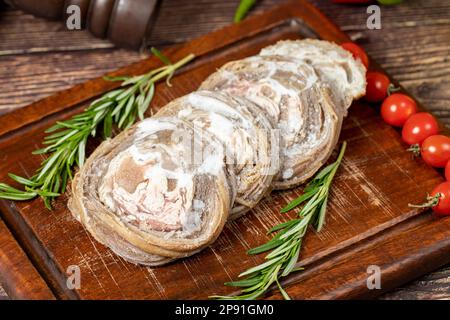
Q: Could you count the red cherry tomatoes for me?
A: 7